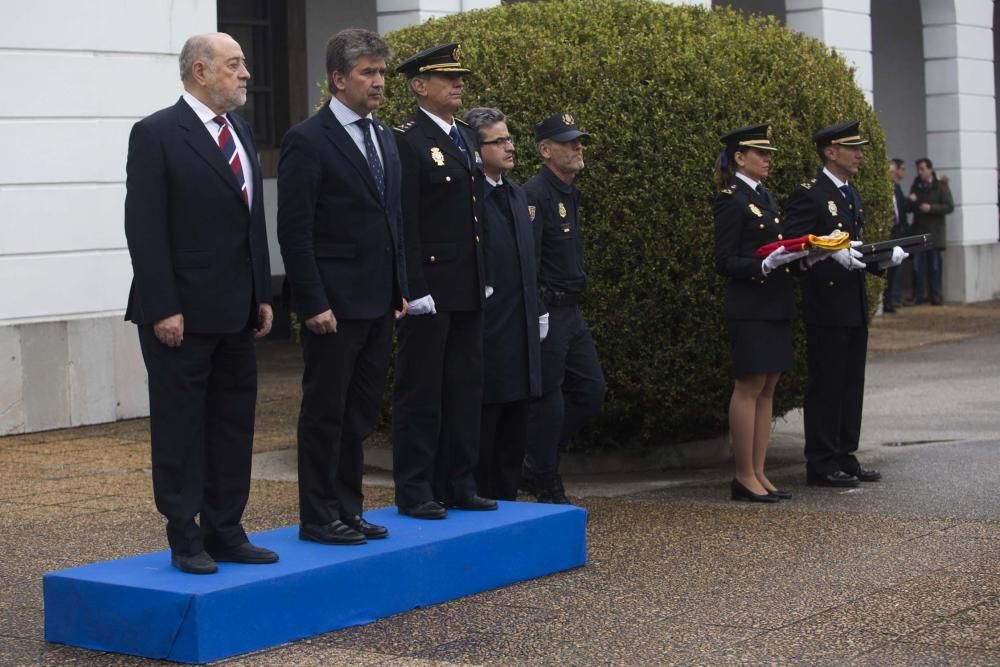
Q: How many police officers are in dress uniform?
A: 3